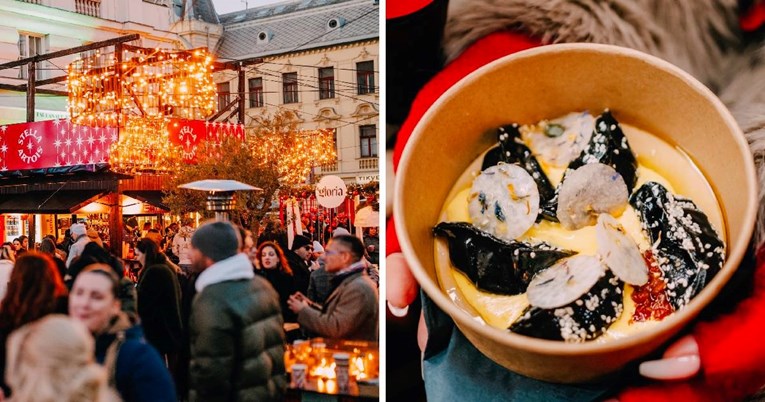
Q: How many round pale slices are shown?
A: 5